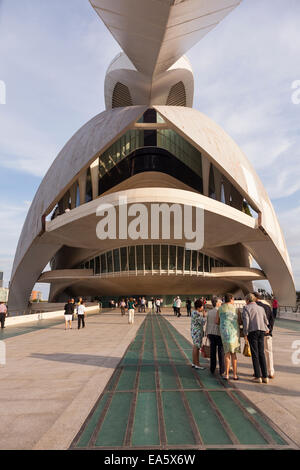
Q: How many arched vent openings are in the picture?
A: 2